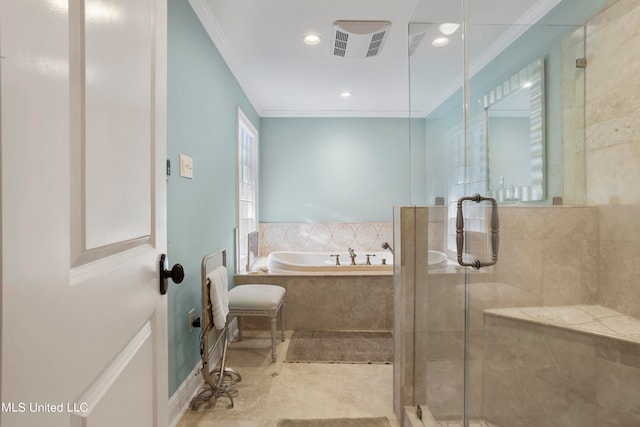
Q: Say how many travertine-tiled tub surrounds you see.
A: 1